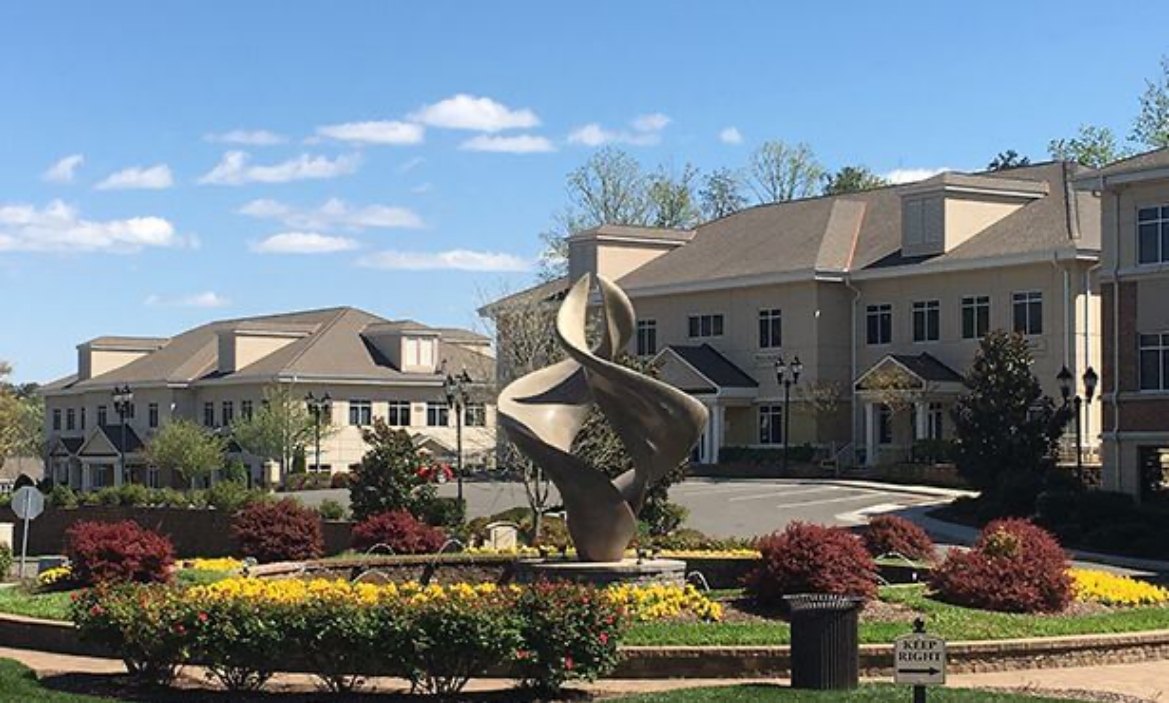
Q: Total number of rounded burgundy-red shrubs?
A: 6